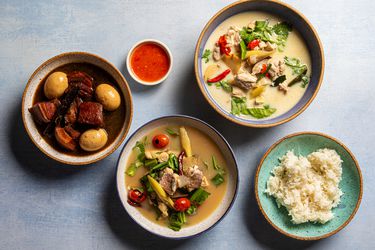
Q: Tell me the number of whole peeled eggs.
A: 3